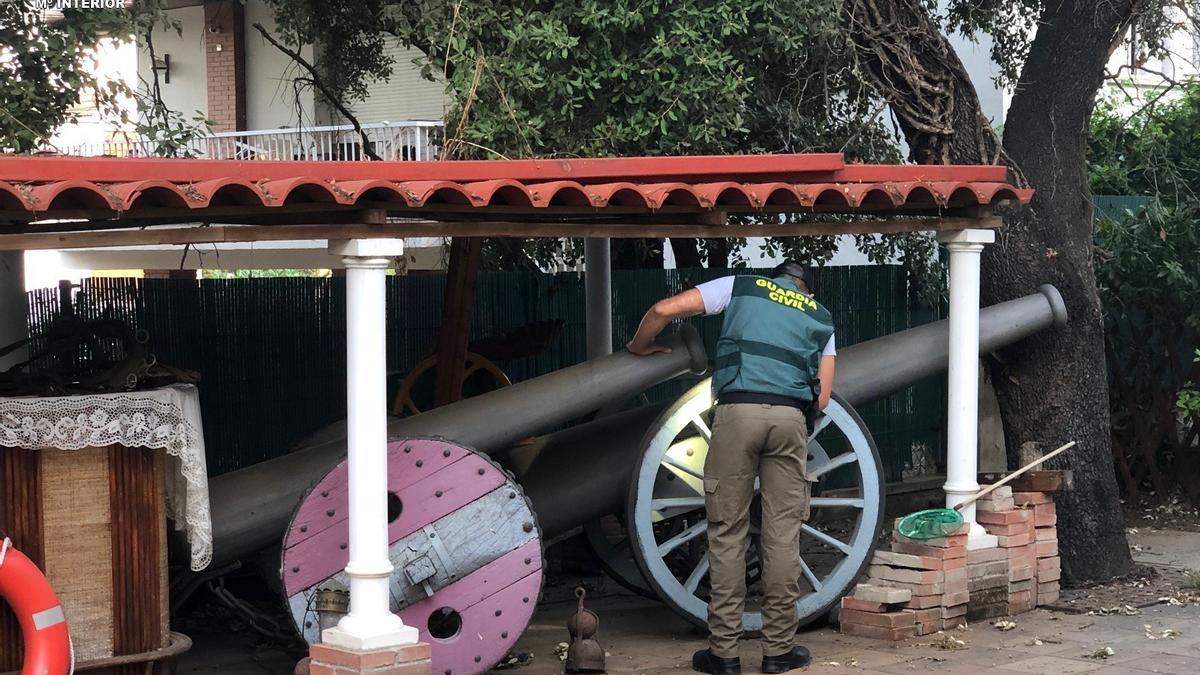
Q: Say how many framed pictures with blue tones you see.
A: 0